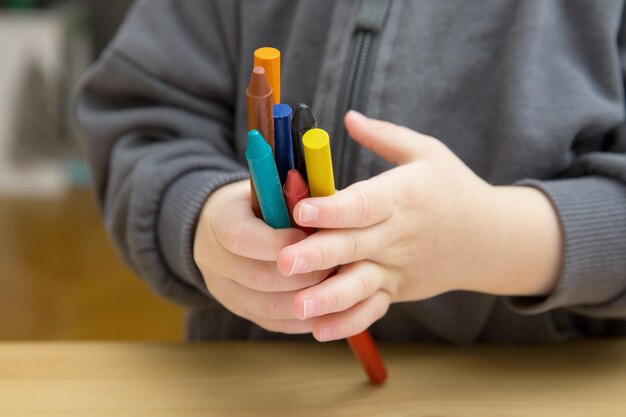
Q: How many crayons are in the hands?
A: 7